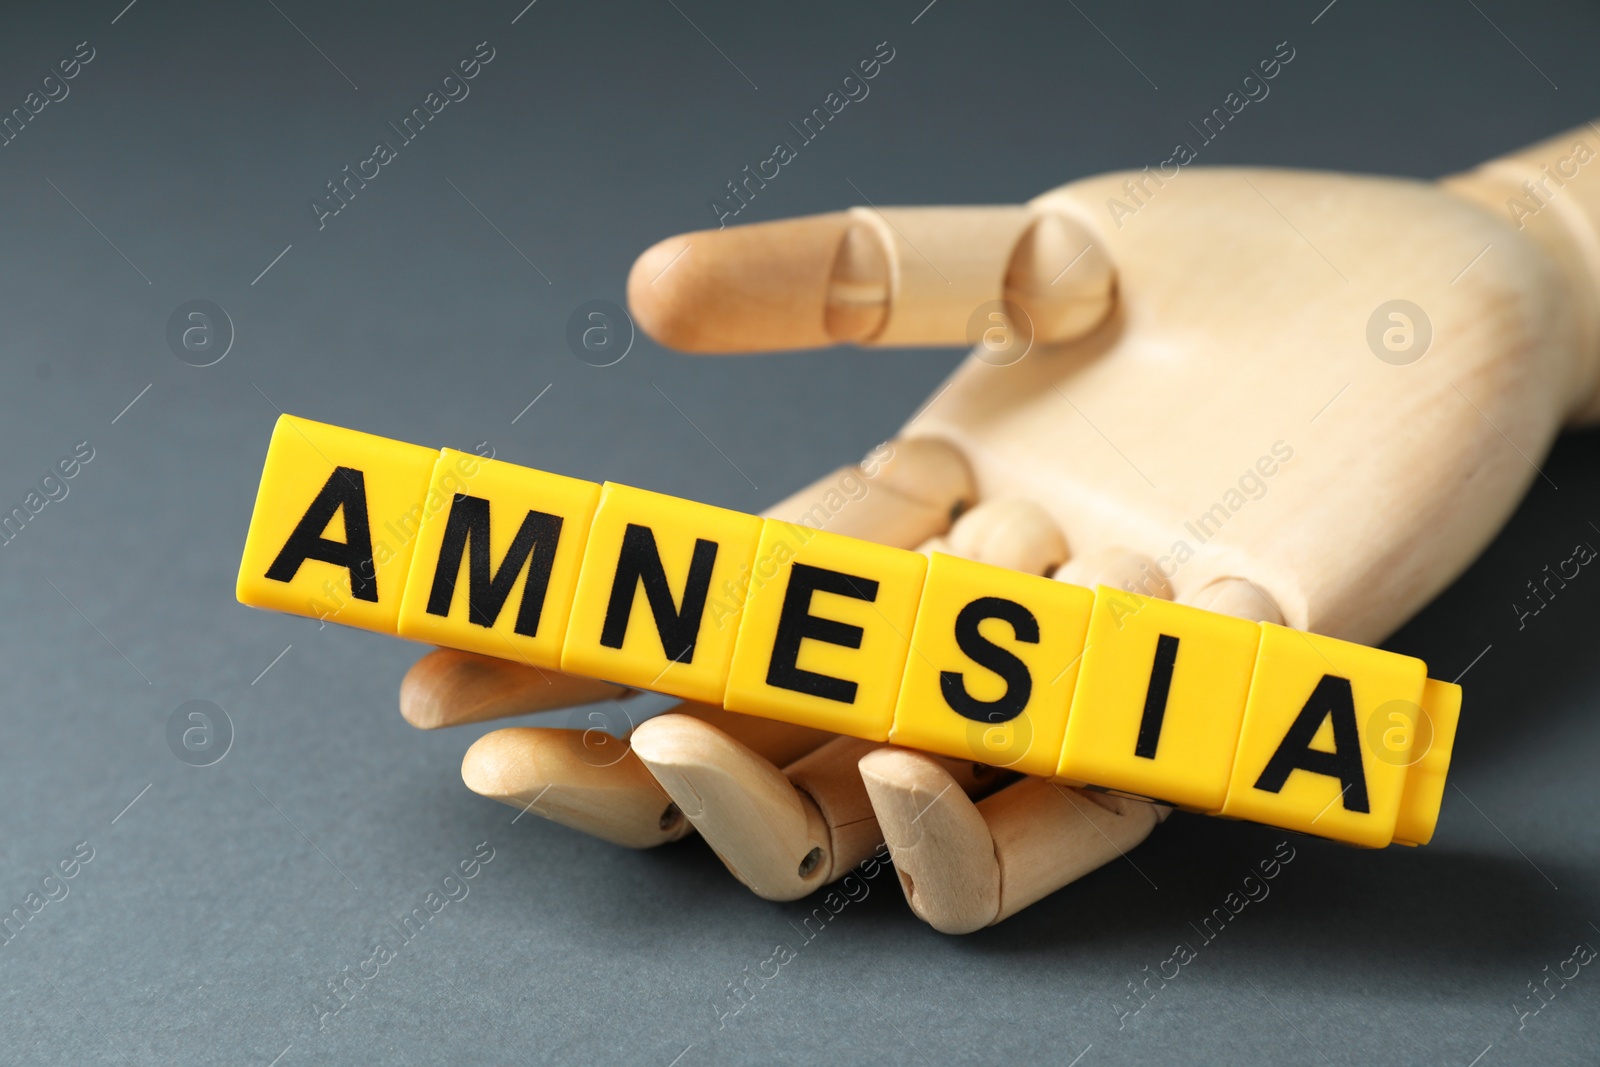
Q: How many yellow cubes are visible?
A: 7